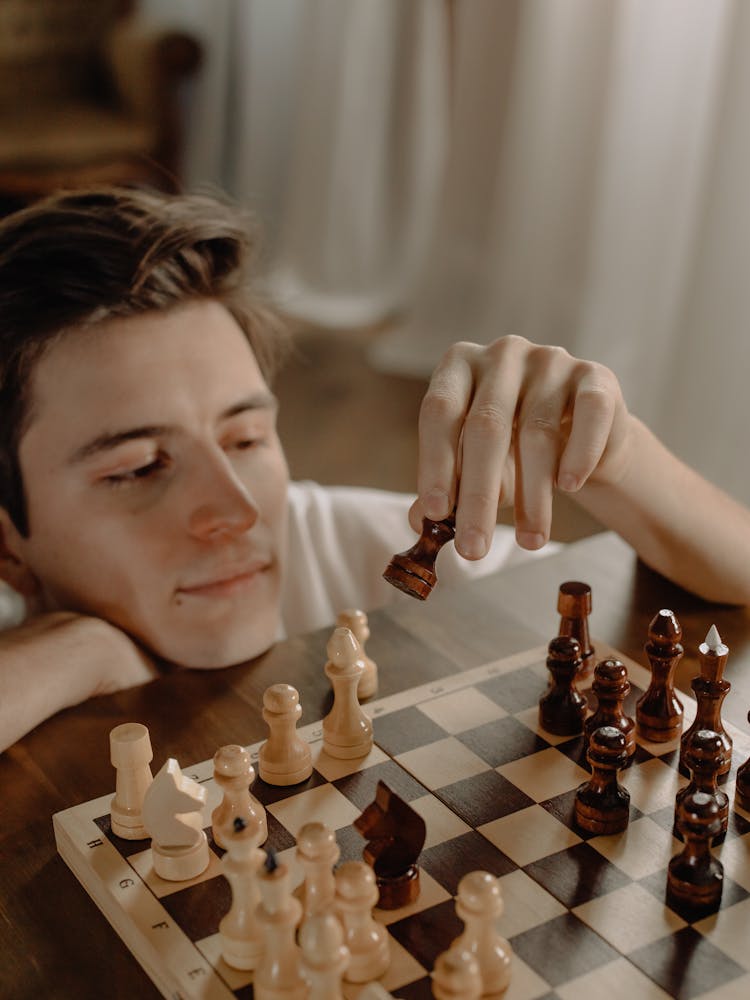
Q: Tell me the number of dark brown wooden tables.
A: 1